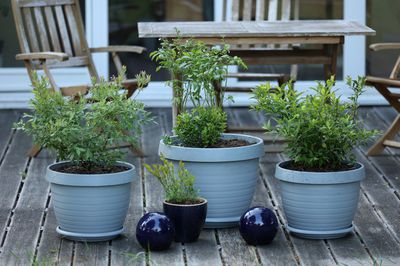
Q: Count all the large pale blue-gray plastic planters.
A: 3